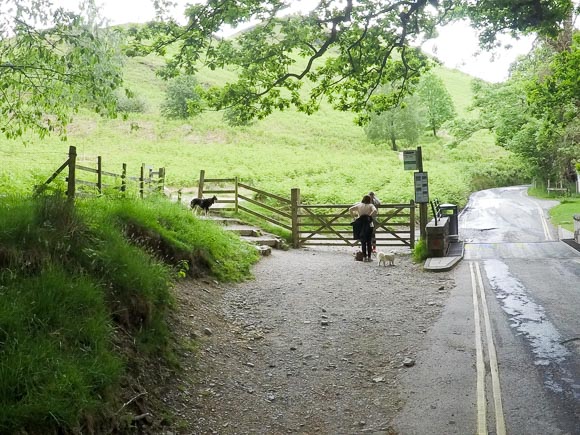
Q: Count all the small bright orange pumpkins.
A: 0